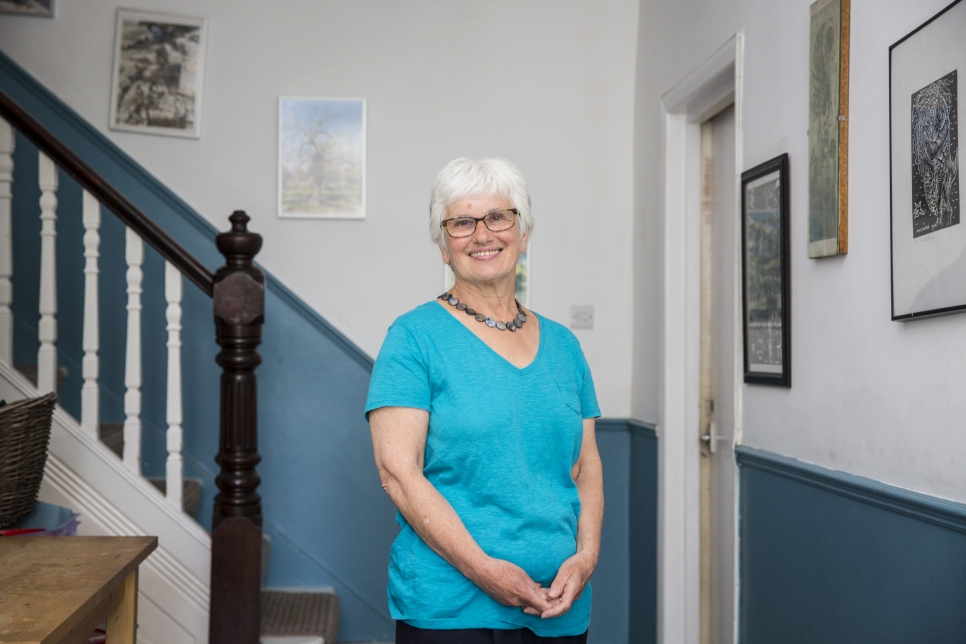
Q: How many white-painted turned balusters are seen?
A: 5